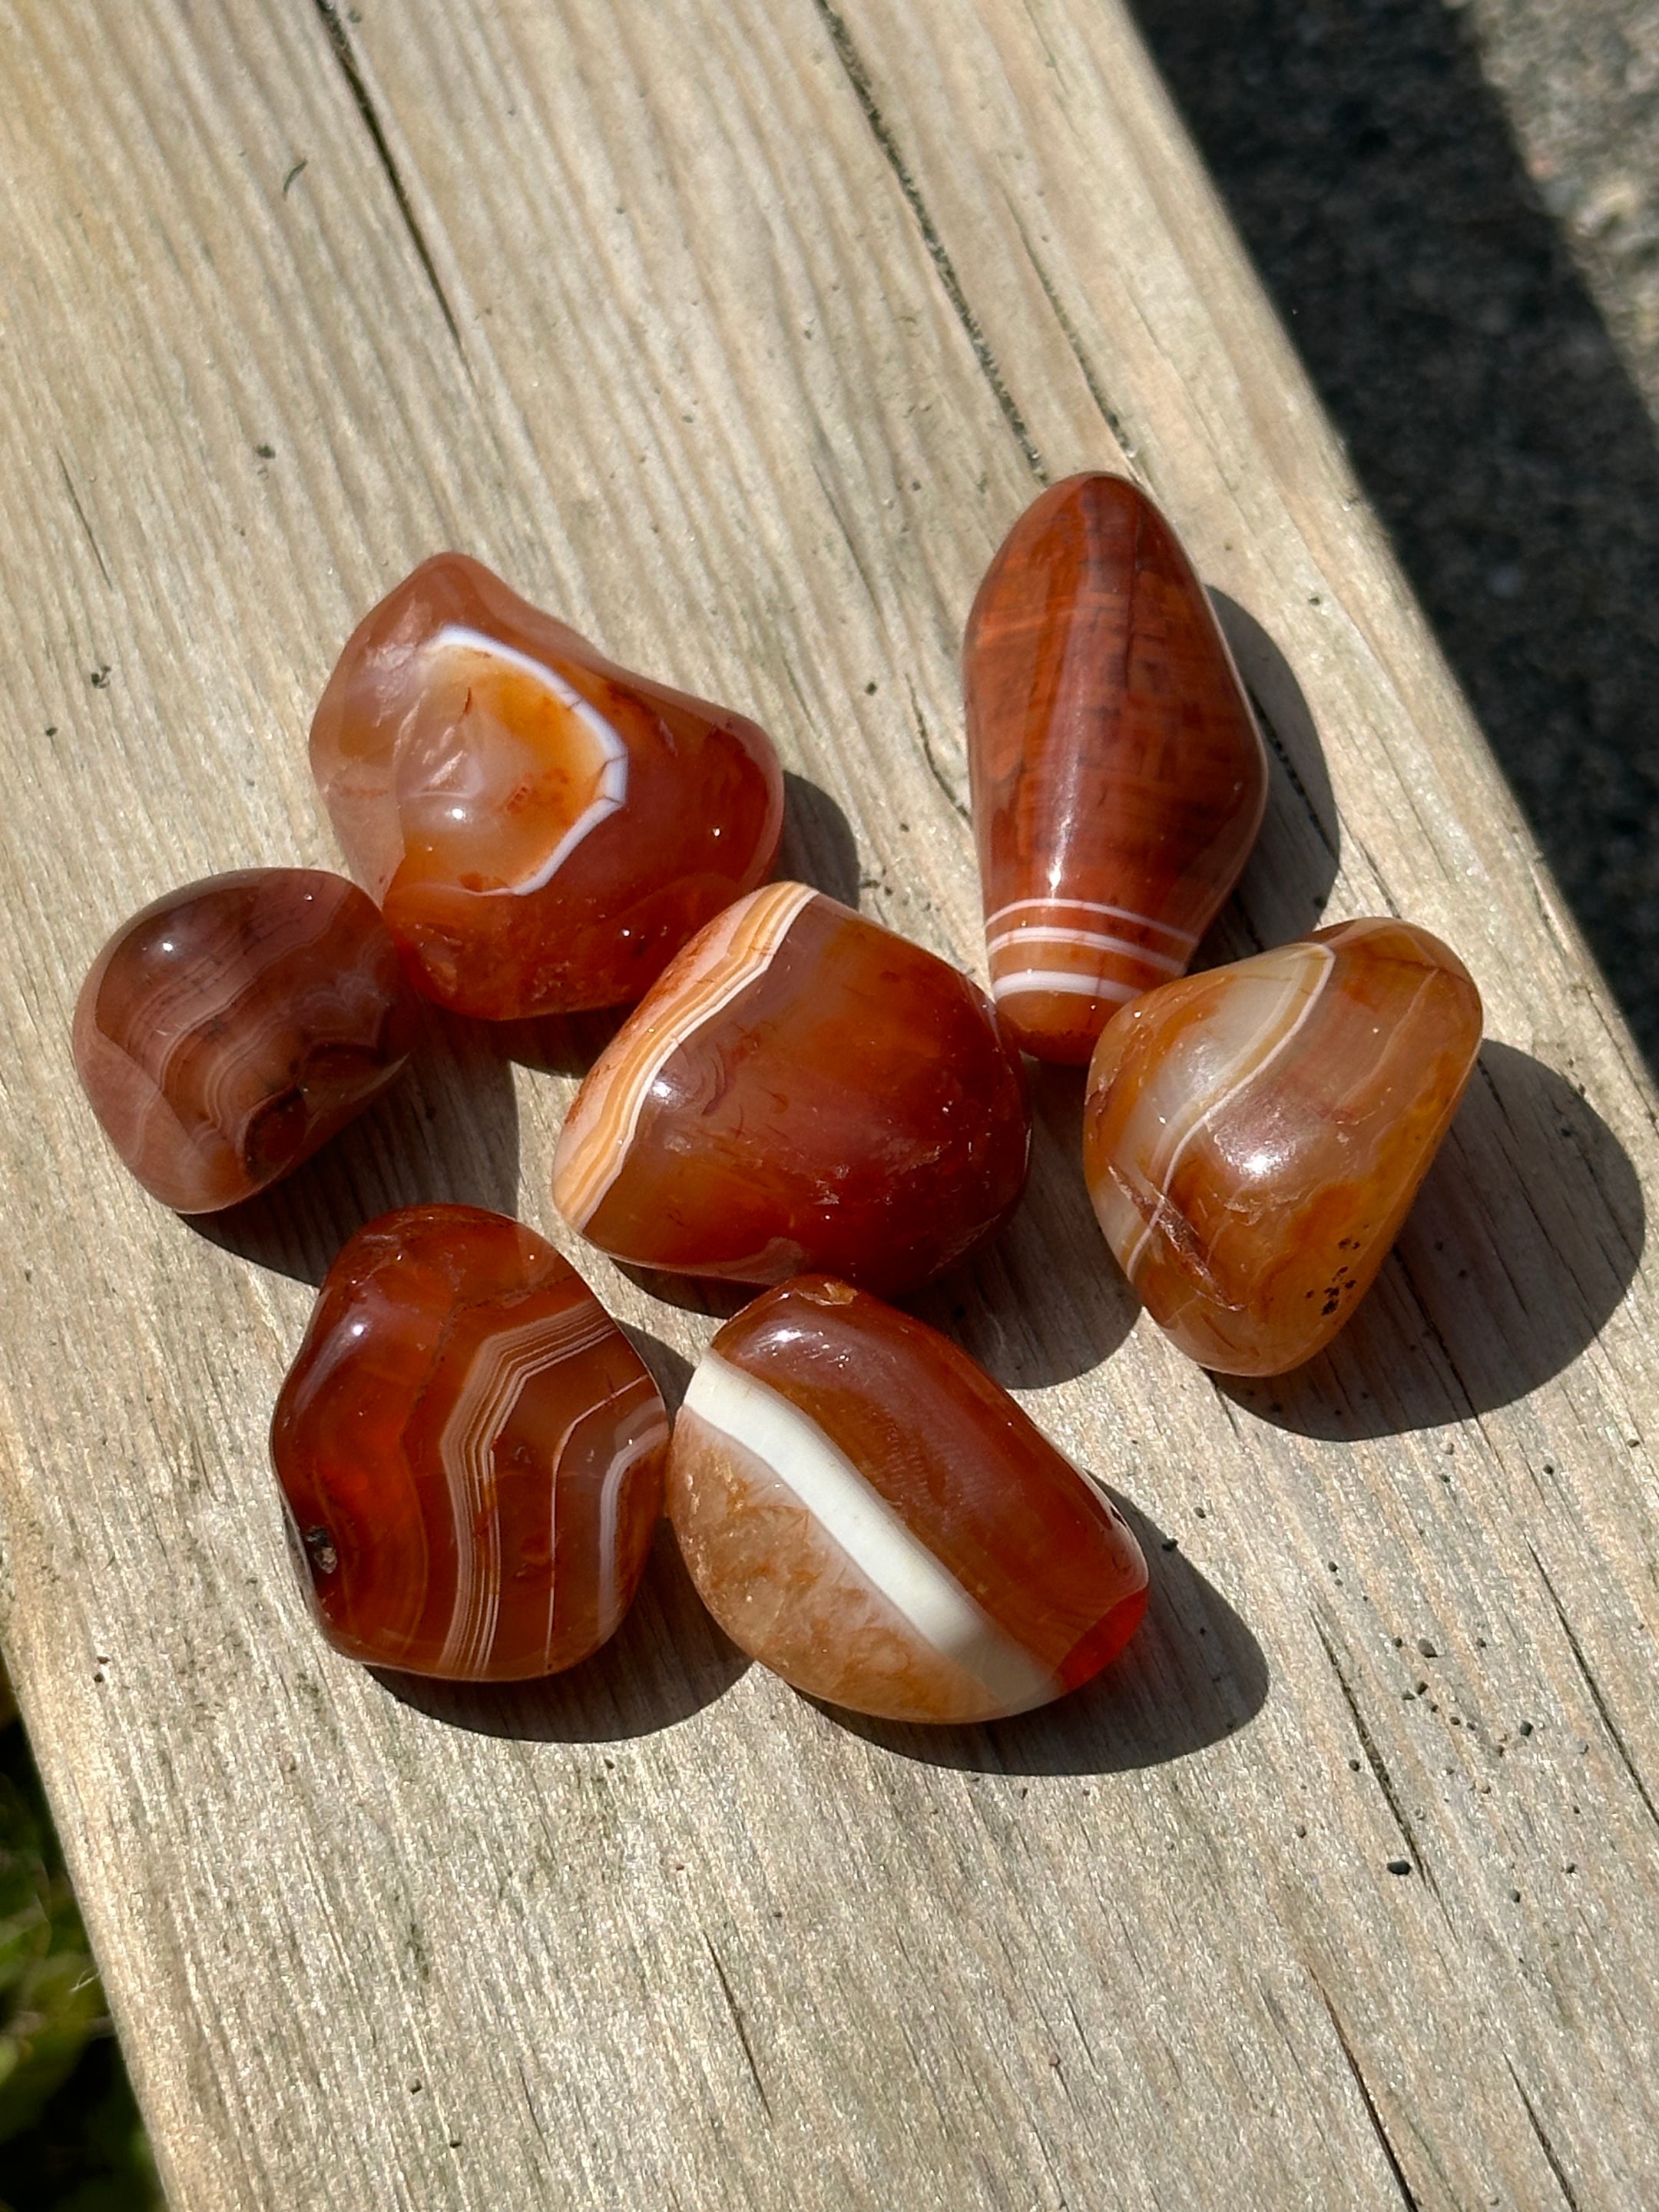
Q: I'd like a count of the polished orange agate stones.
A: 7